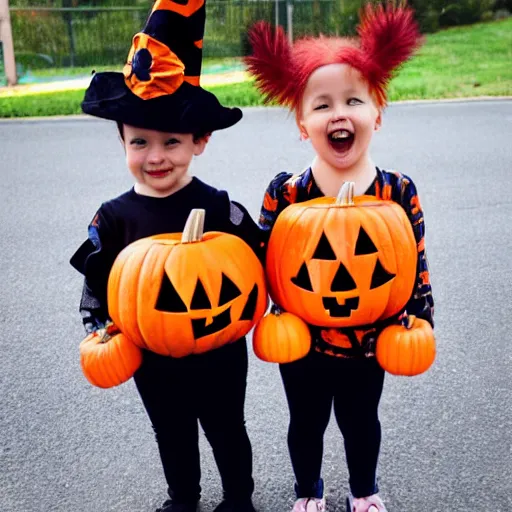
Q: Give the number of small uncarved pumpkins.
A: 3